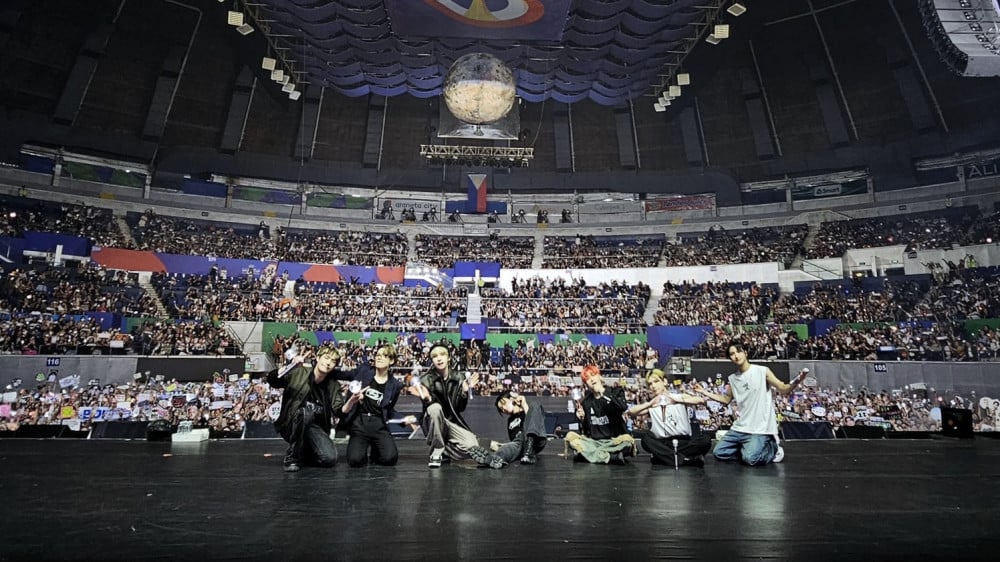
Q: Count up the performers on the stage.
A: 7